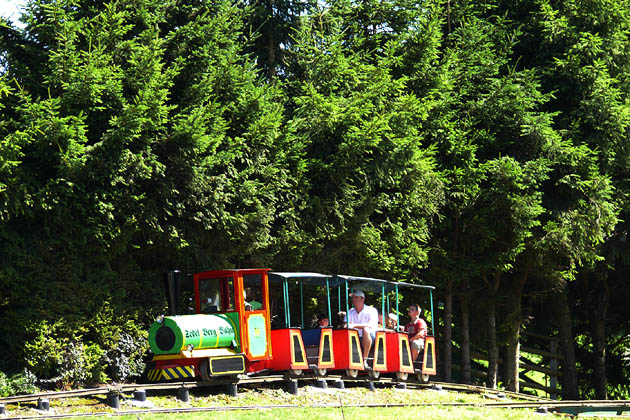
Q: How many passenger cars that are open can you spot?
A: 3